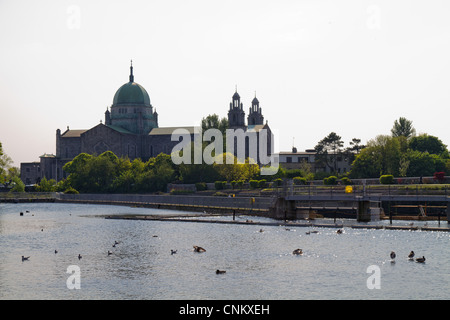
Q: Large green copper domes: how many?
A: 1